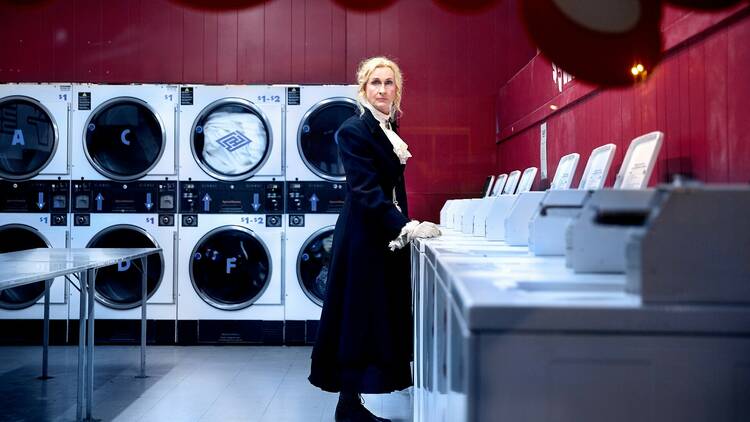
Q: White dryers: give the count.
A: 8